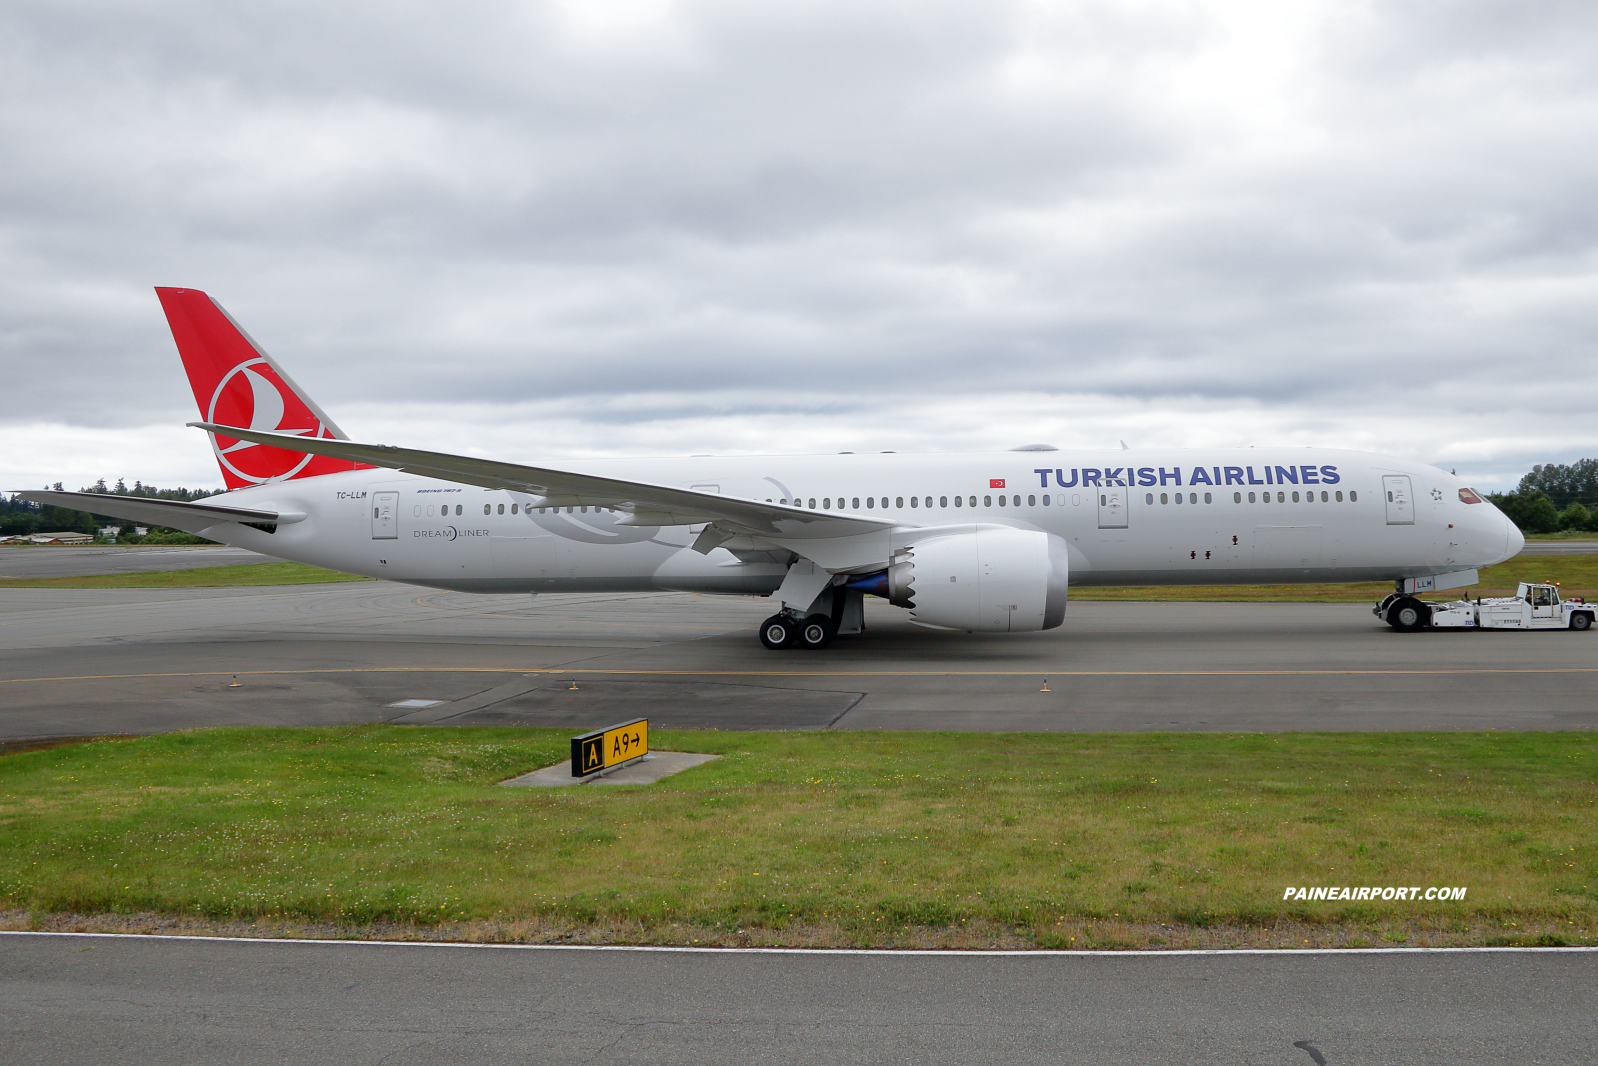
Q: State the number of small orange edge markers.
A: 3